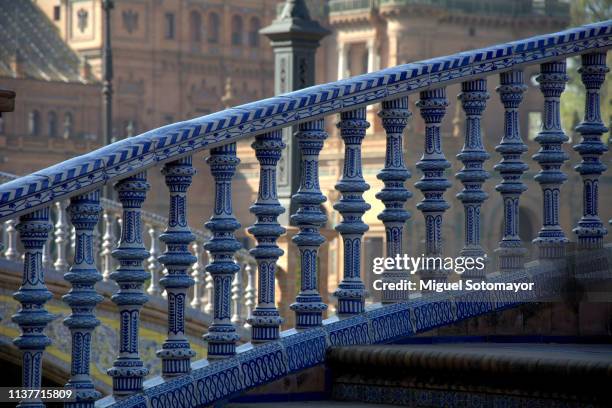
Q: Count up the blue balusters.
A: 14